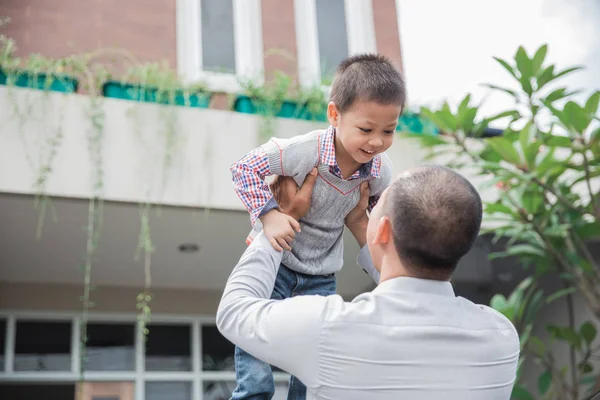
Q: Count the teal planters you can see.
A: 4